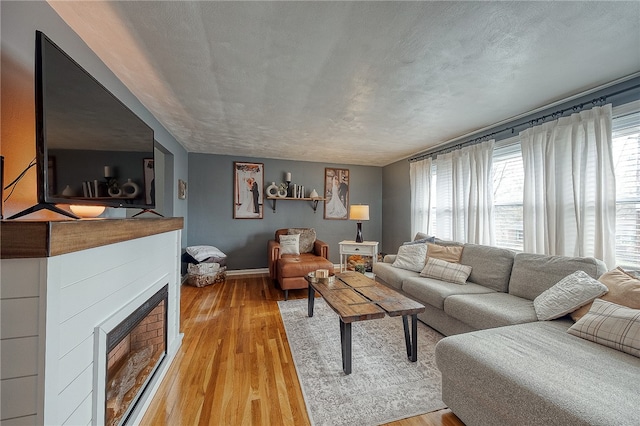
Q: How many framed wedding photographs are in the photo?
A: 2